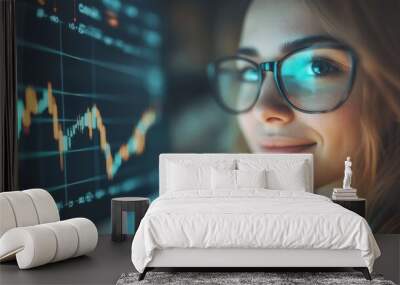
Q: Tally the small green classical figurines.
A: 0